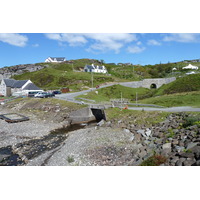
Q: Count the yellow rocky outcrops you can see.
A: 0